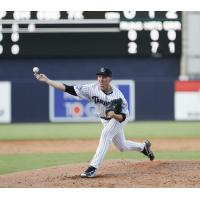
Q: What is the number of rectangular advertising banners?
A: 3